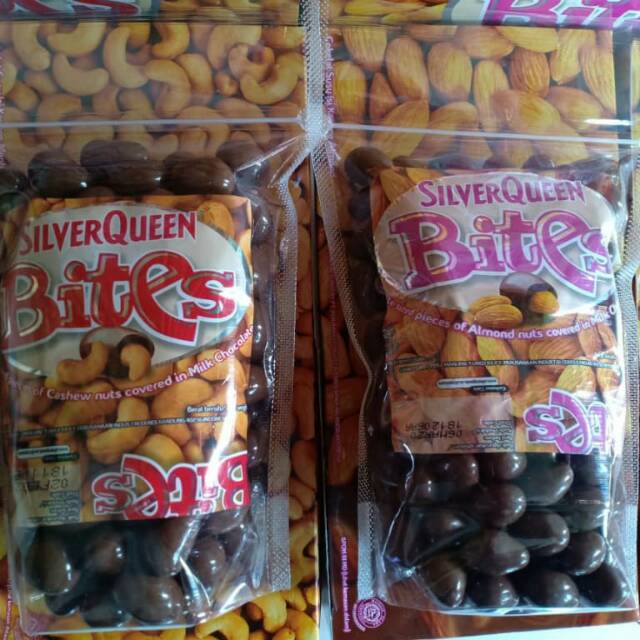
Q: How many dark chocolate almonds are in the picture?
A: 0